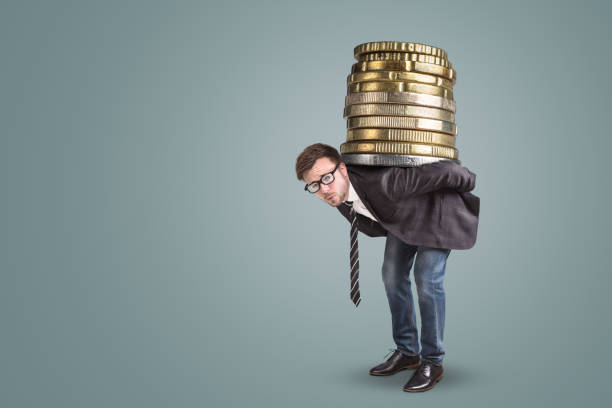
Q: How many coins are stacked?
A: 11